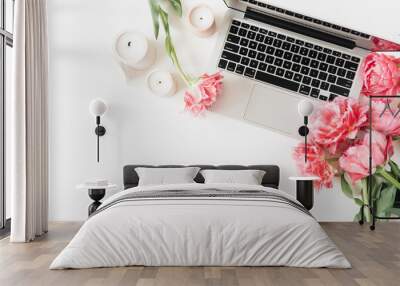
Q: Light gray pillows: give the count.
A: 2